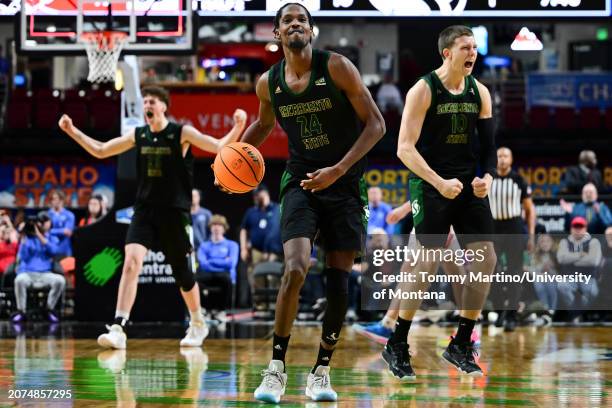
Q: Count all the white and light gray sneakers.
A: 4